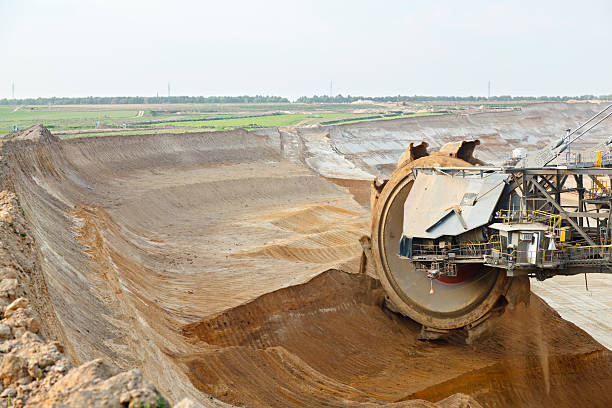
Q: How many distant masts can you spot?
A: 4